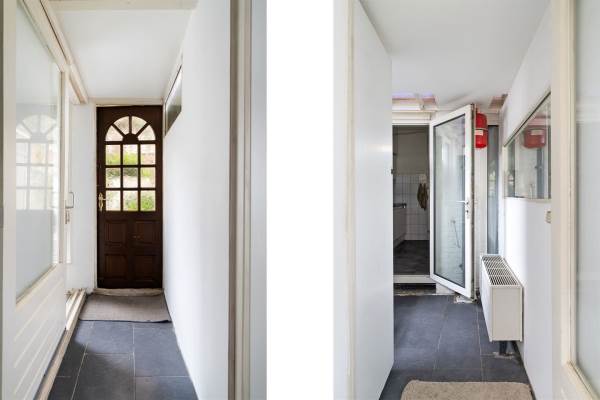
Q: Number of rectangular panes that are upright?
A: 9